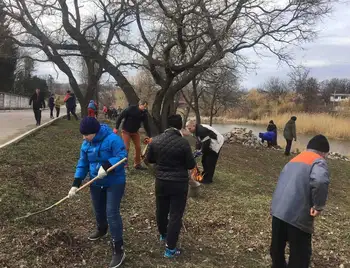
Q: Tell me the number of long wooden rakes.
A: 1